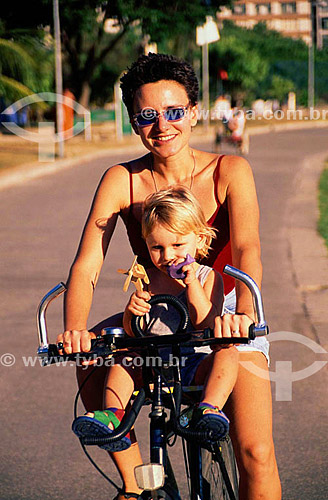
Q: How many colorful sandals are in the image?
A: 2